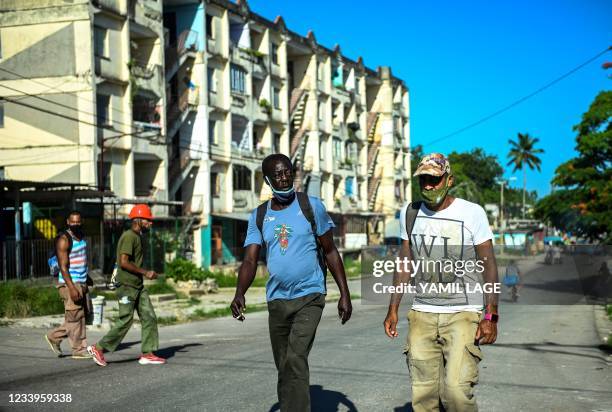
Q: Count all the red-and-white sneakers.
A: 2